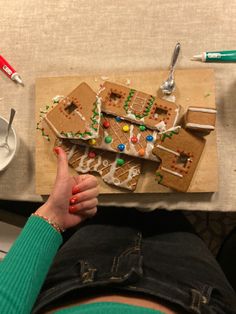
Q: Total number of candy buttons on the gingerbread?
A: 12